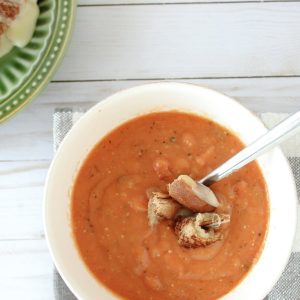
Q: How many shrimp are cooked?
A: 0